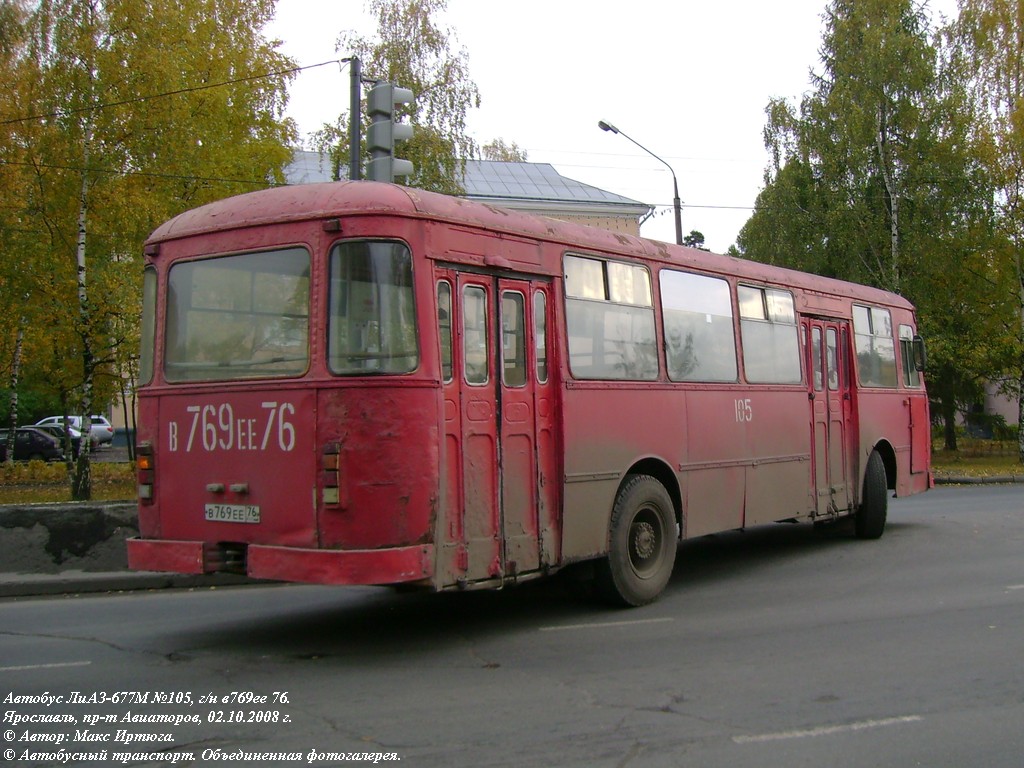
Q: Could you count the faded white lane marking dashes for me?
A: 4